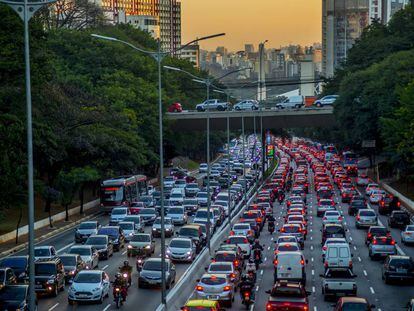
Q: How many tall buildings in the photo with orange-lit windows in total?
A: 1